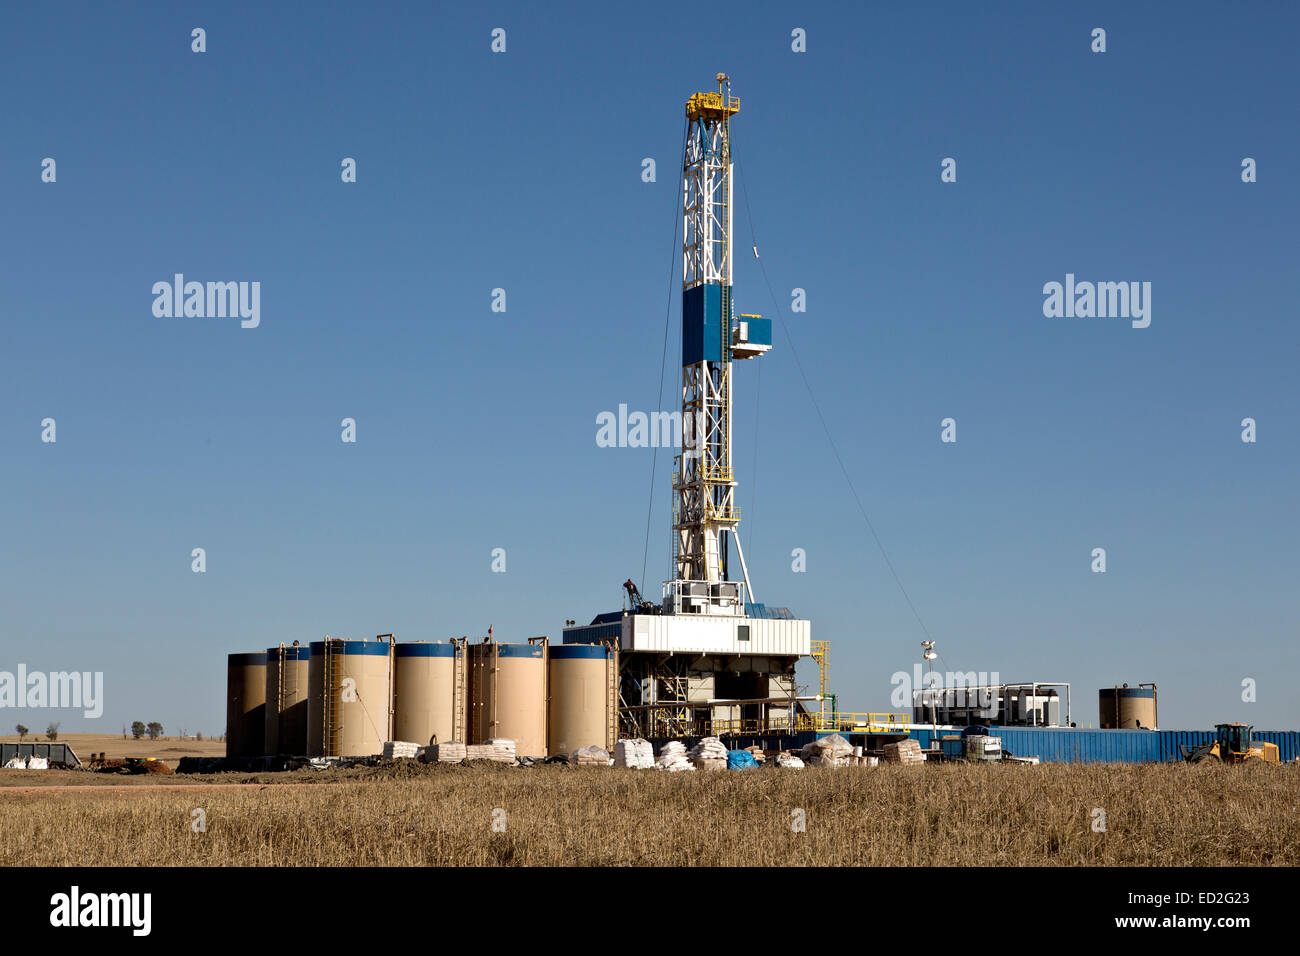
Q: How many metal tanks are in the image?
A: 7